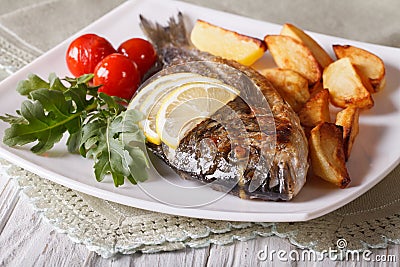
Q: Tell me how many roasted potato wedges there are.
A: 9